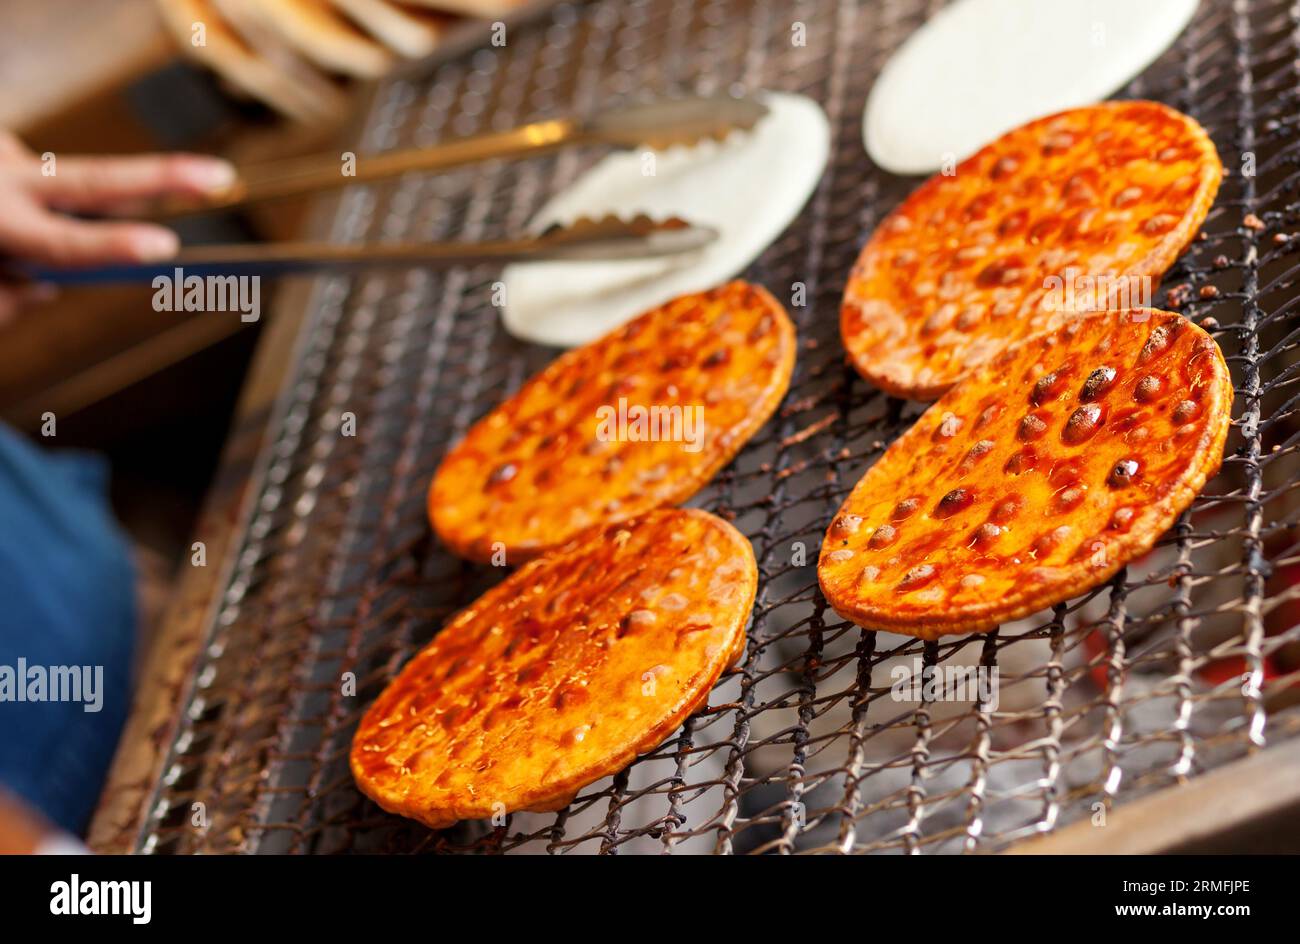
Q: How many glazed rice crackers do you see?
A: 4